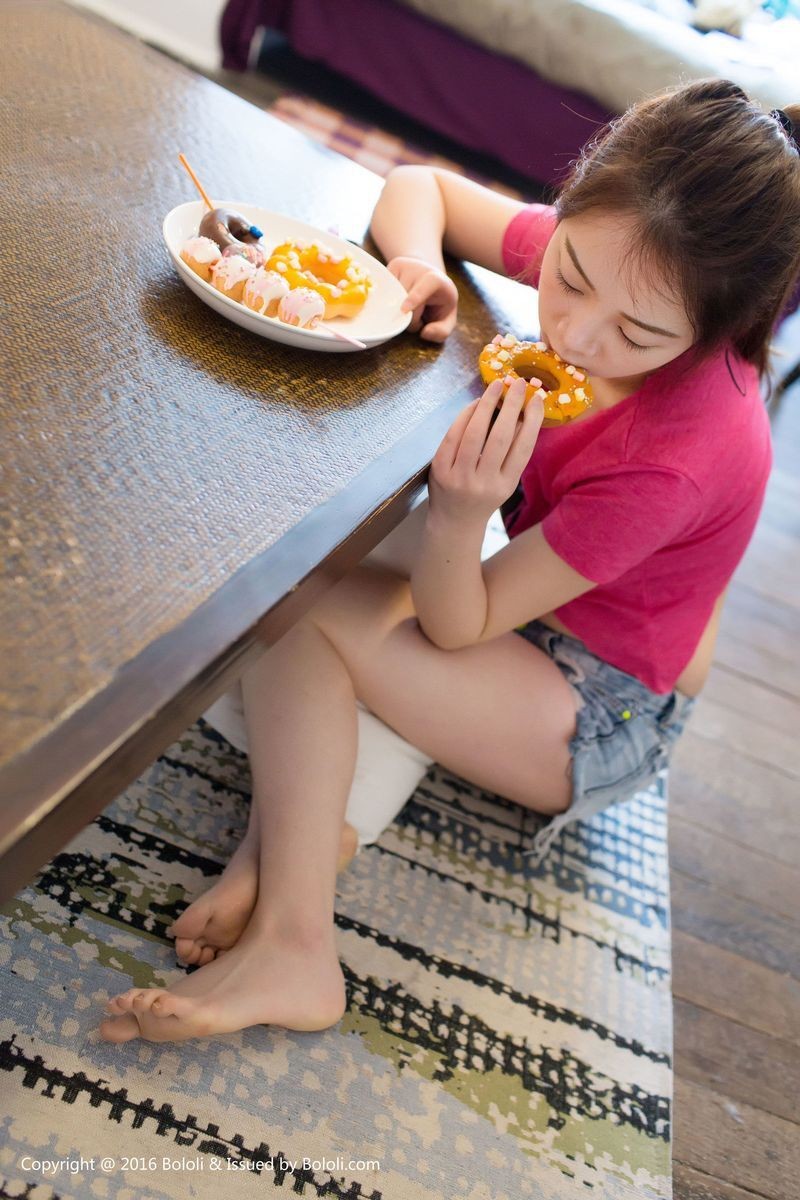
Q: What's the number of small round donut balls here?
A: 4